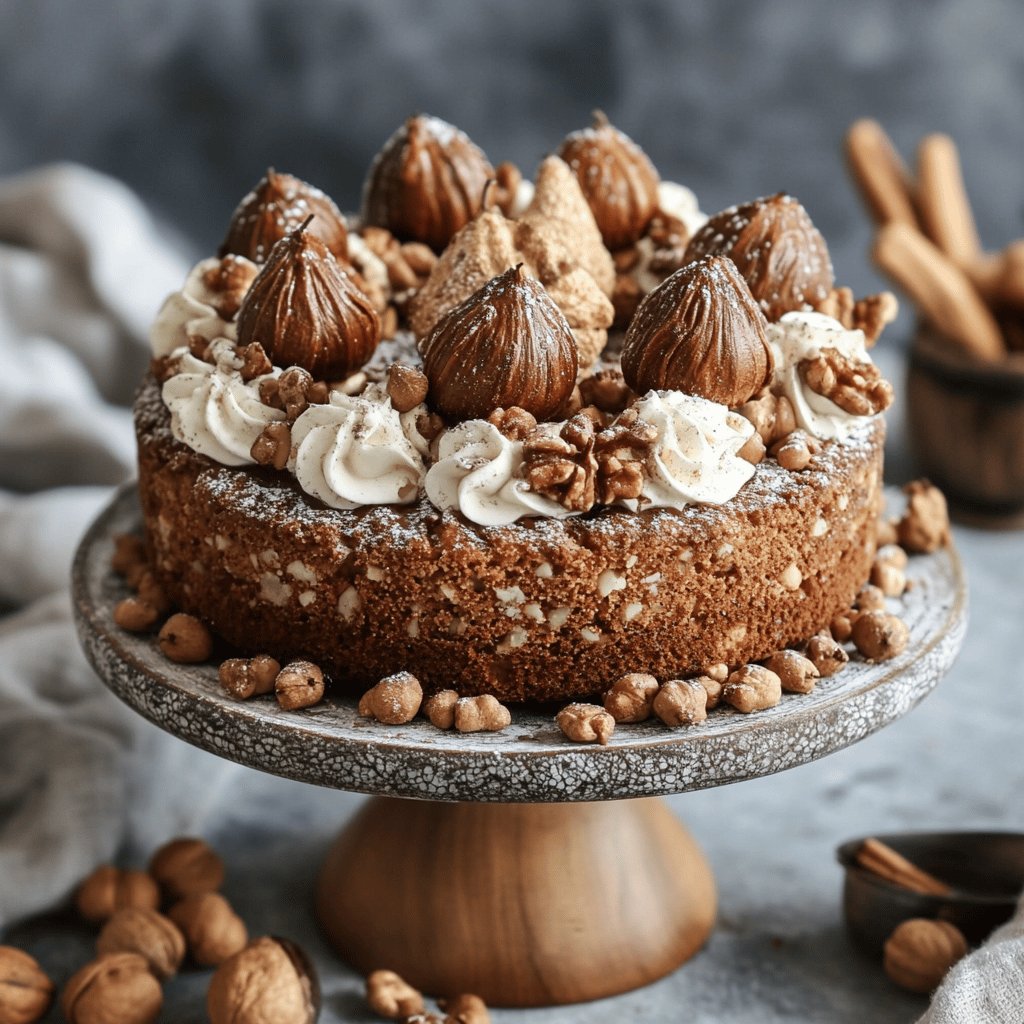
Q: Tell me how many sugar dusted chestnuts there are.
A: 7